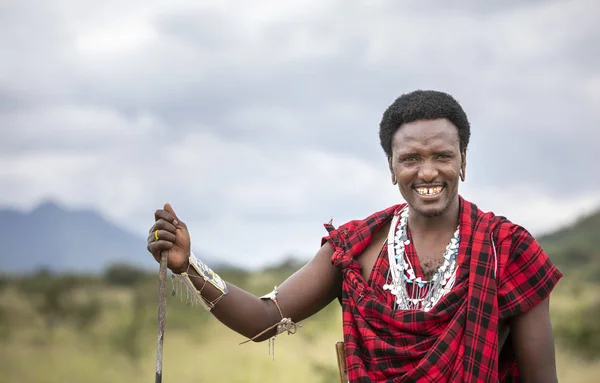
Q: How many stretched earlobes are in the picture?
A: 2